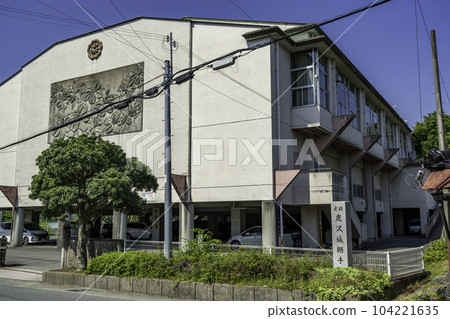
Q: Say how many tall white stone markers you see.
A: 1